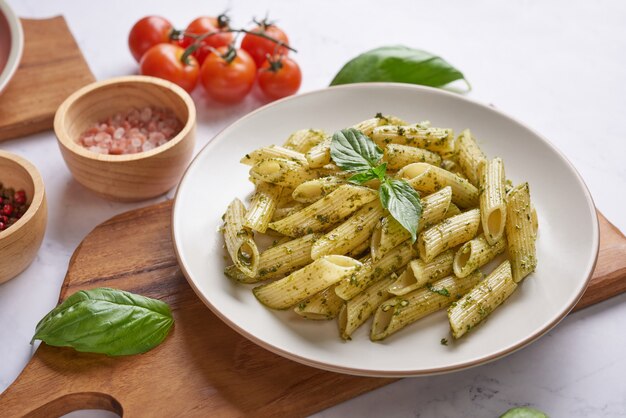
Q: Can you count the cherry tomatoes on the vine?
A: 6